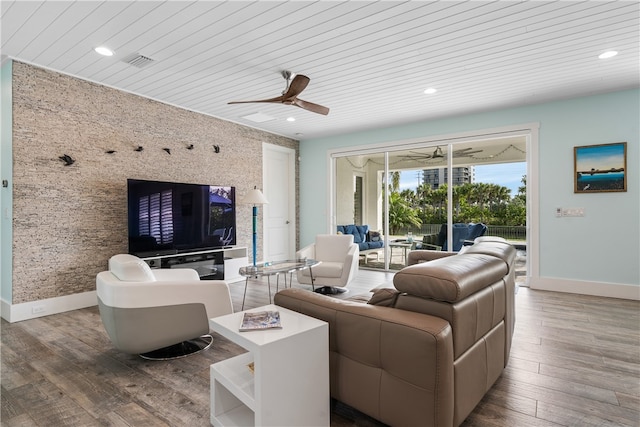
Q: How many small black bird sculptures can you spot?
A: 6